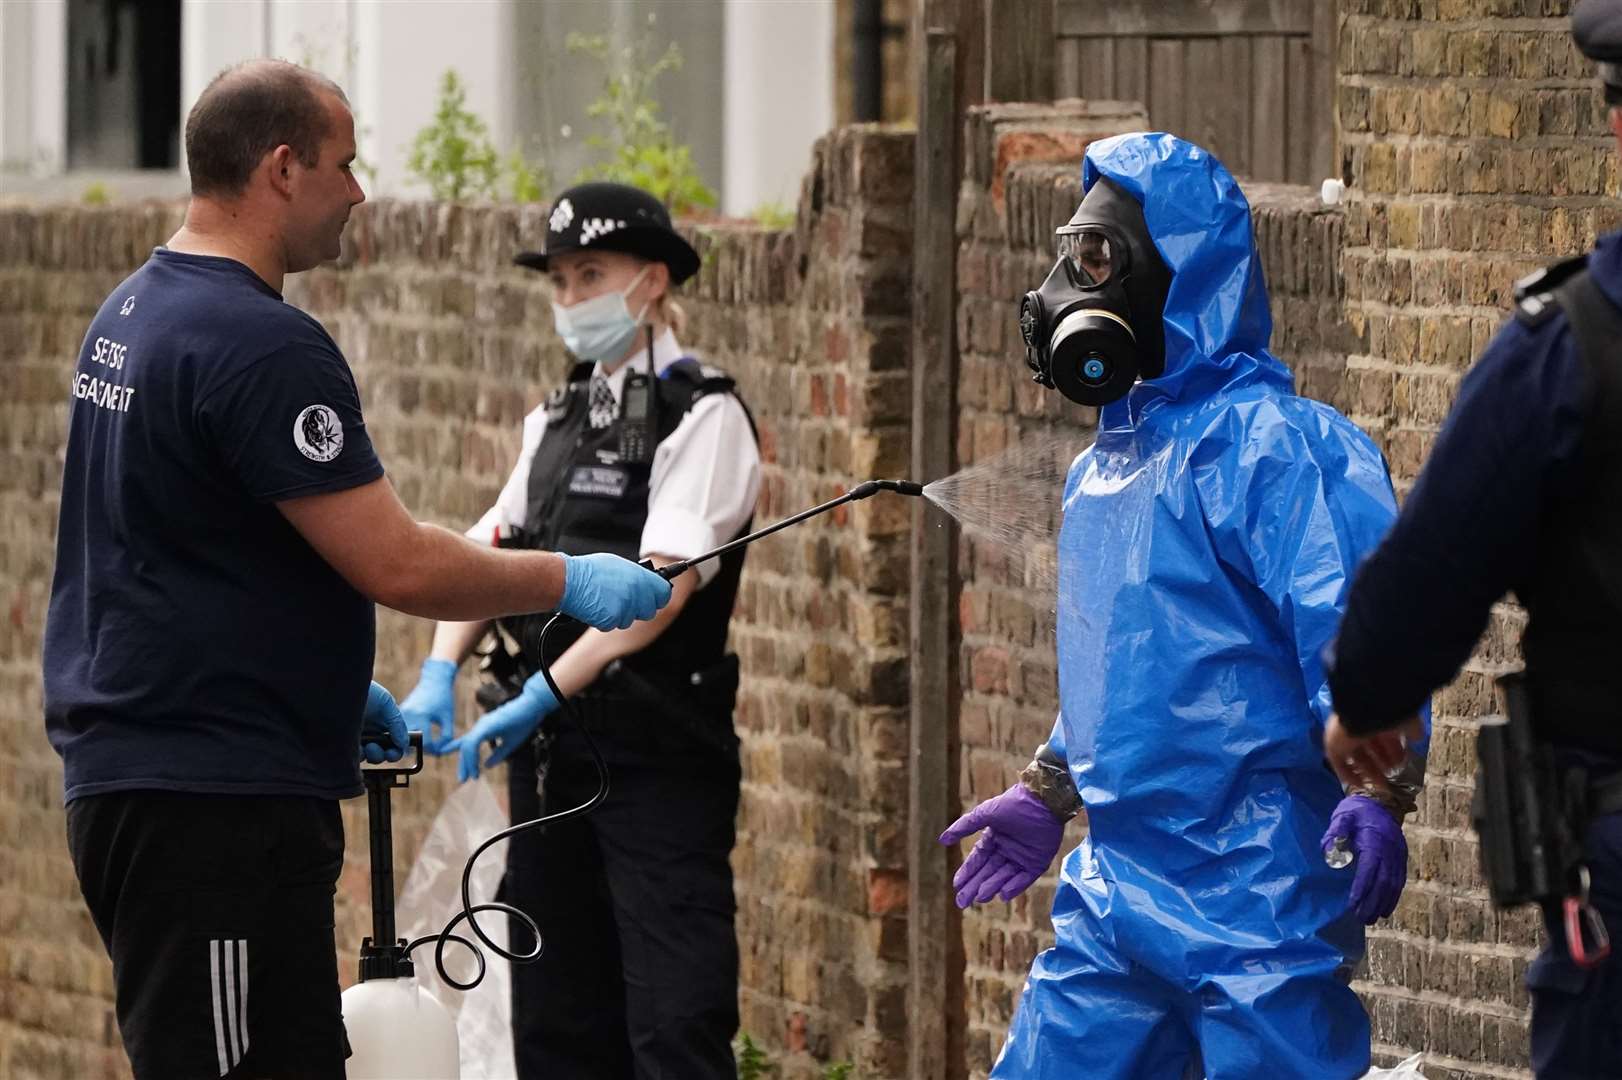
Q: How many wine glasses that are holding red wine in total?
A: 0